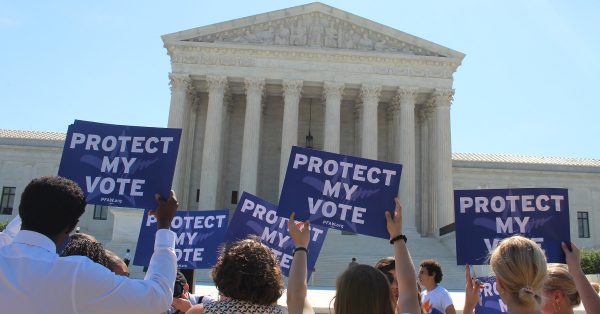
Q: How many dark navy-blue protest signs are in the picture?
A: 6